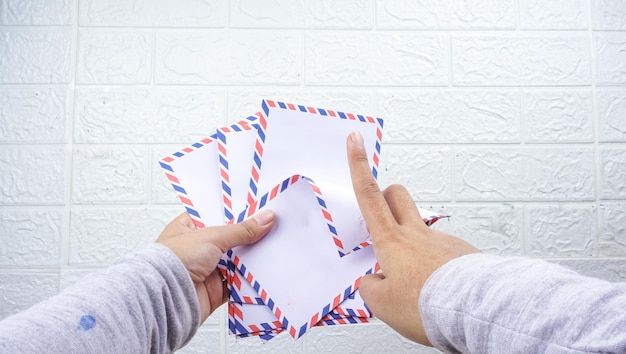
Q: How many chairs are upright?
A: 0